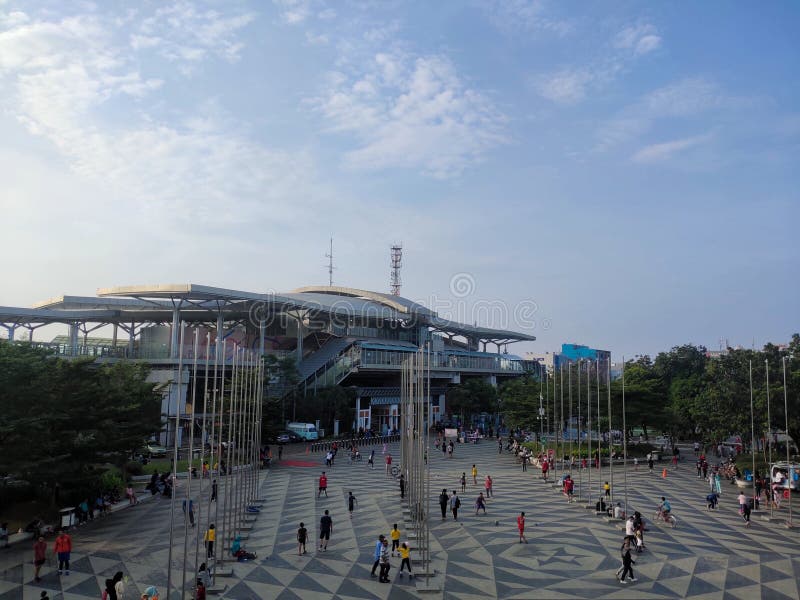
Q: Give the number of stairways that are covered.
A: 1